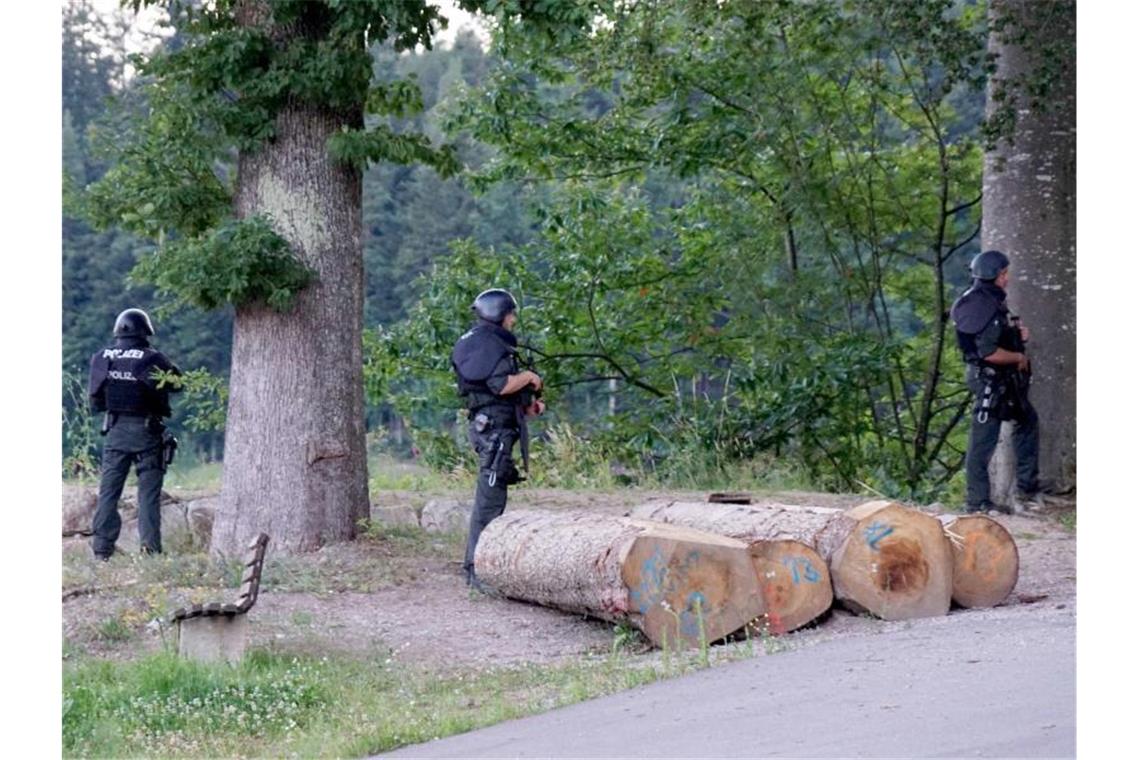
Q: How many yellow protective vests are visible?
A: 0